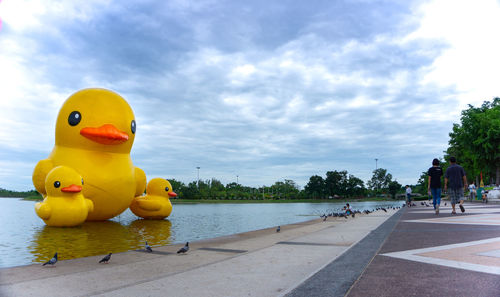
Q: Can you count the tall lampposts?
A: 3